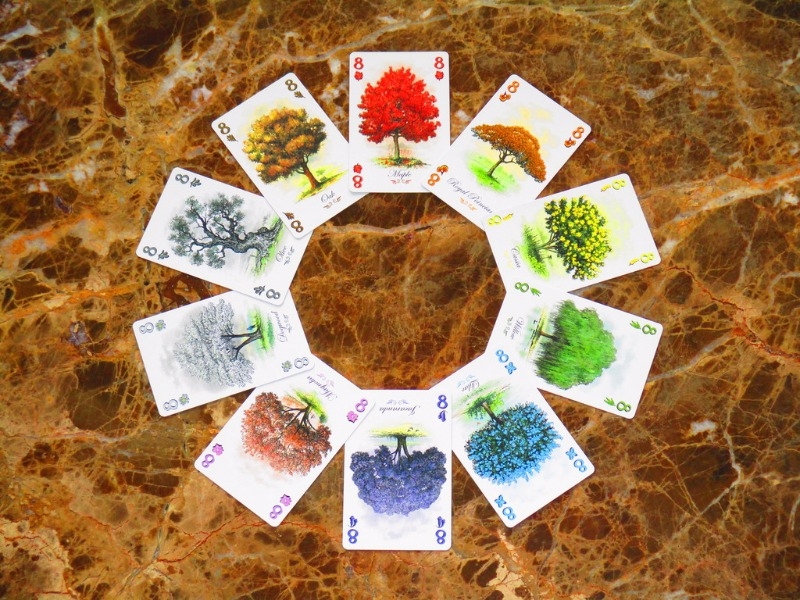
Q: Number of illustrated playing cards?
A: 10